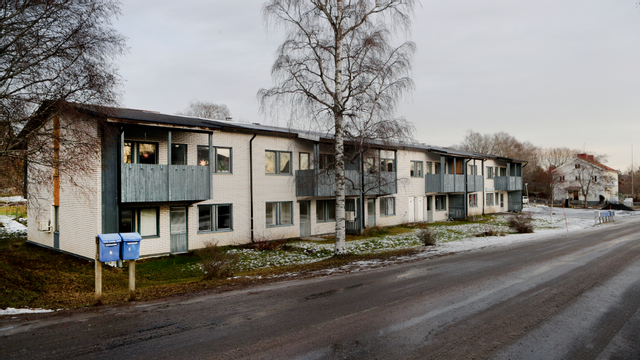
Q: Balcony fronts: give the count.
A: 4